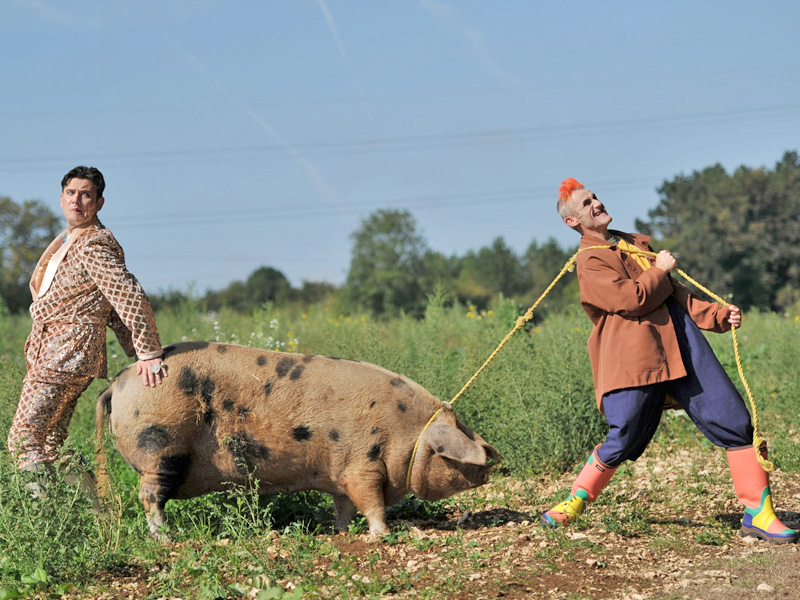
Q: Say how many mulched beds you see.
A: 0